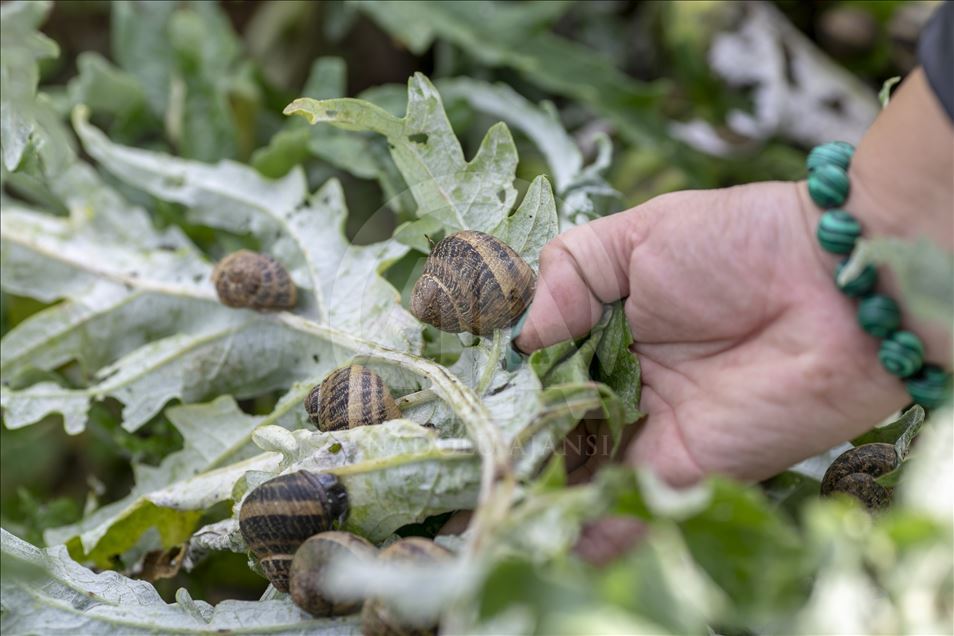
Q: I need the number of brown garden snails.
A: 7